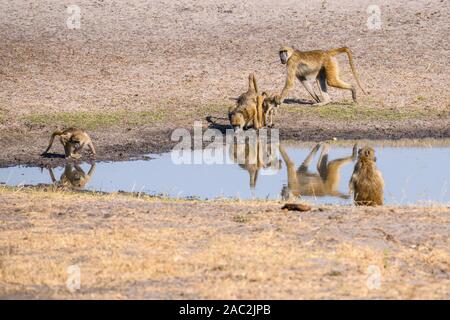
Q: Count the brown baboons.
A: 5